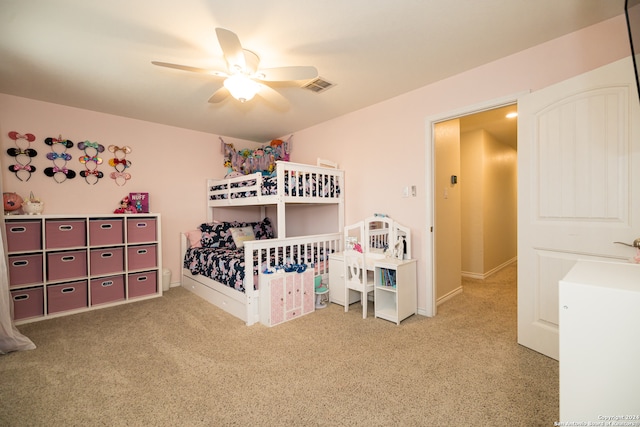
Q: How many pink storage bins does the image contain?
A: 12